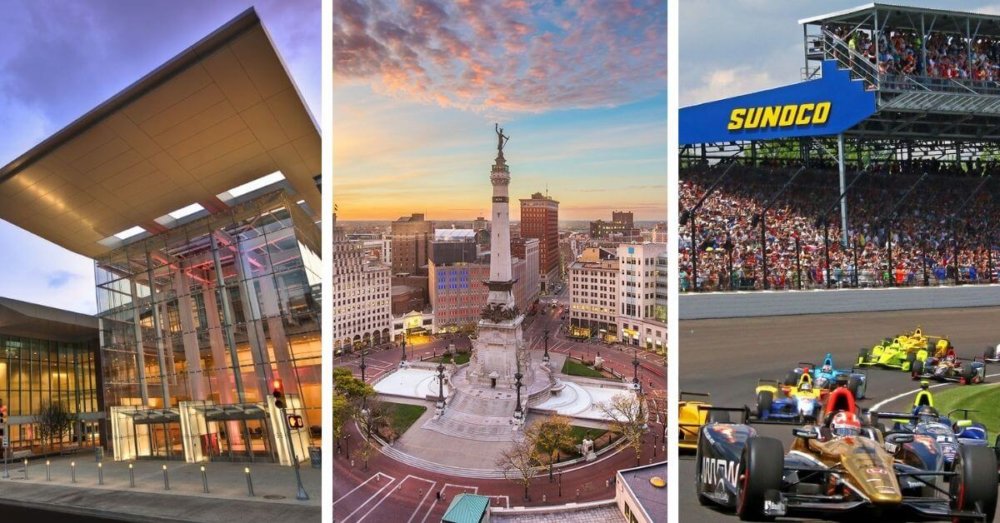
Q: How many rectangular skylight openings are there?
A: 3